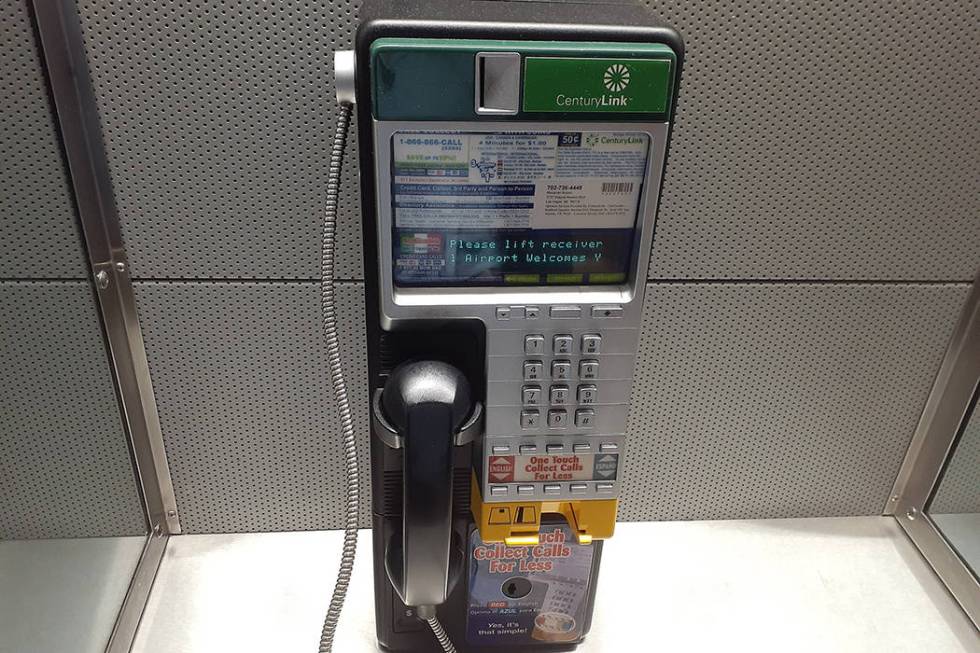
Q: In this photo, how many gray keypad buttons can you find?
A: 12